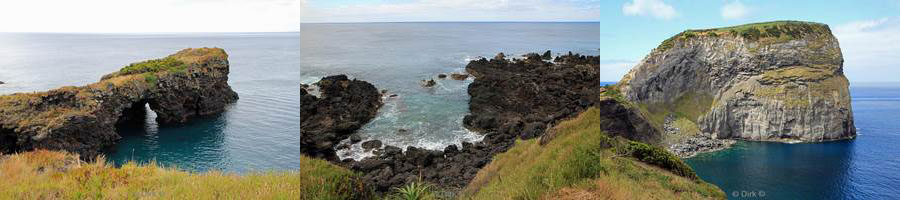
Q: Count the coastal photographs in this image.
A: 3